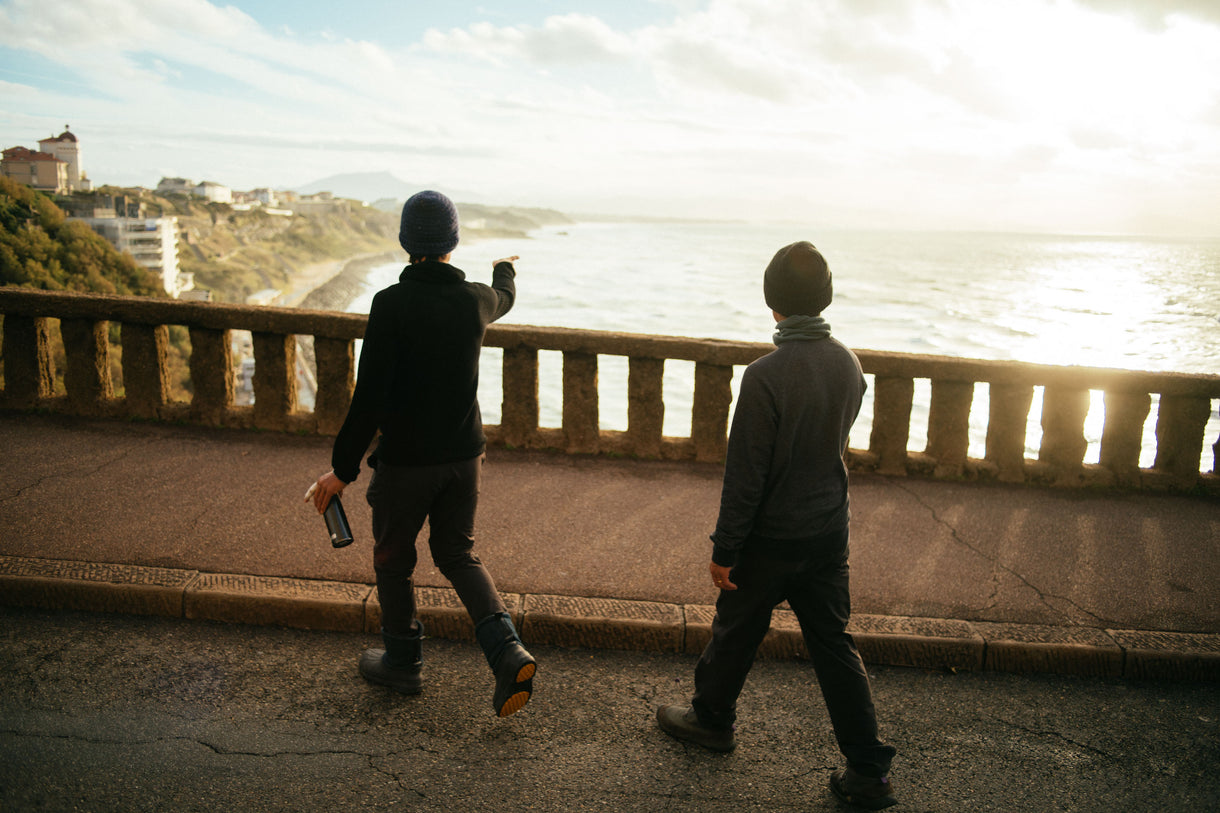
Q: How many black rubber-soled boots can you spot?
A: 2